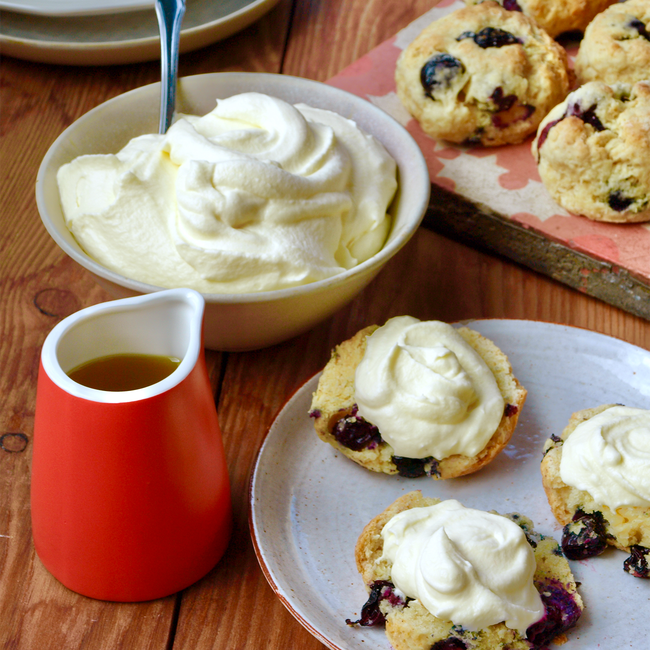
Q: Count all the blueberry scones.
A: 7